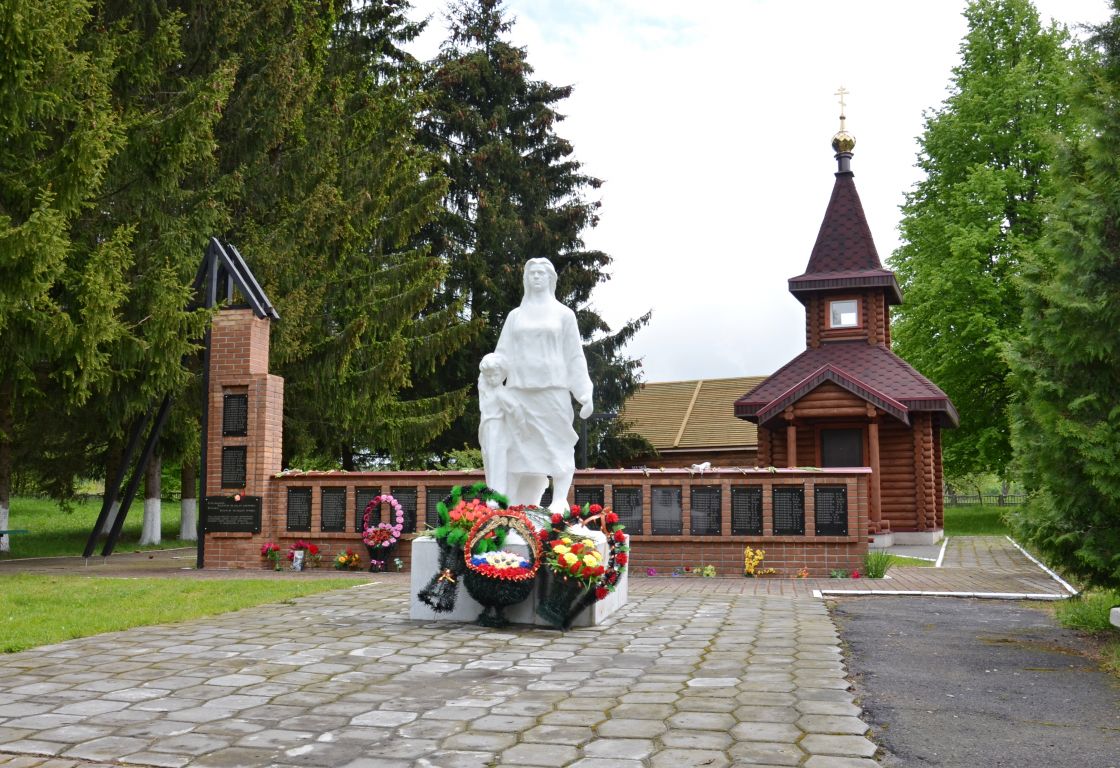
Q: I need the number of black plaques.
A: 15